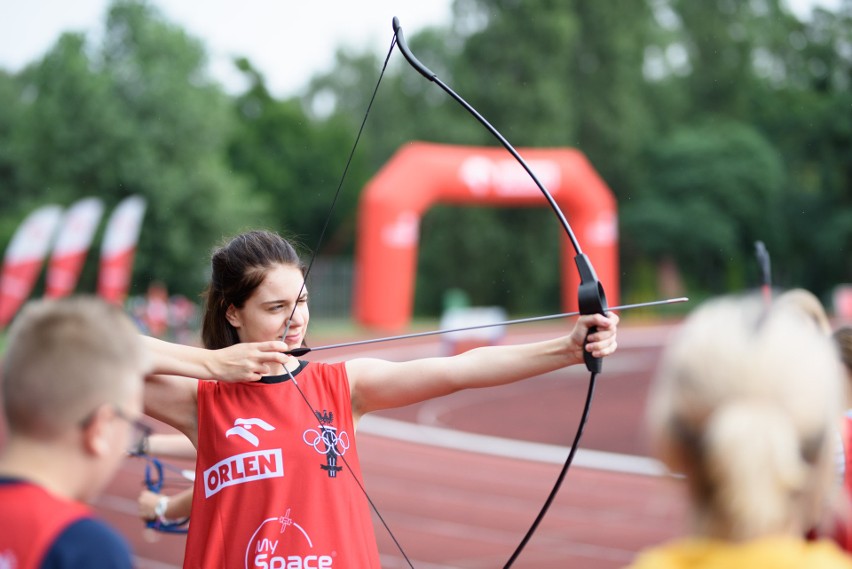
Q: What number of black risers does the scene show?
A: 1